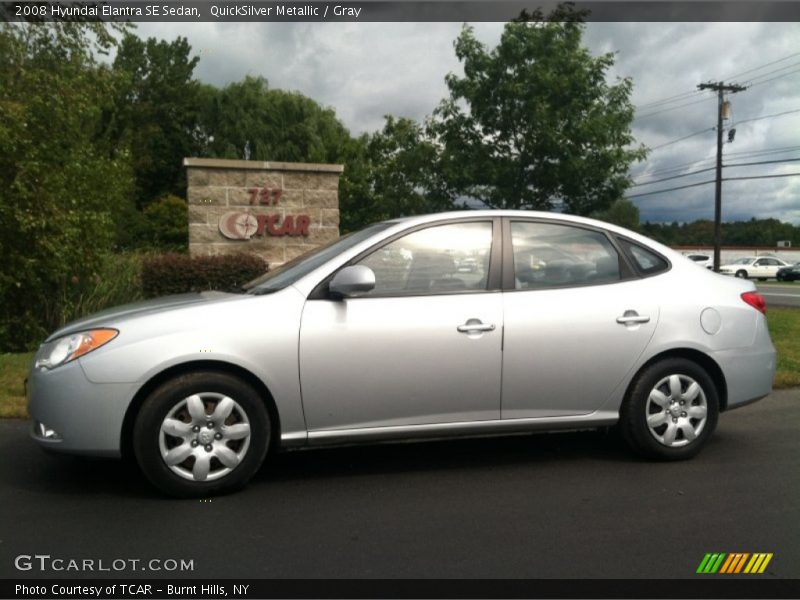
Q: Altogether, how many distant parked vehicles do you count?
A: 3